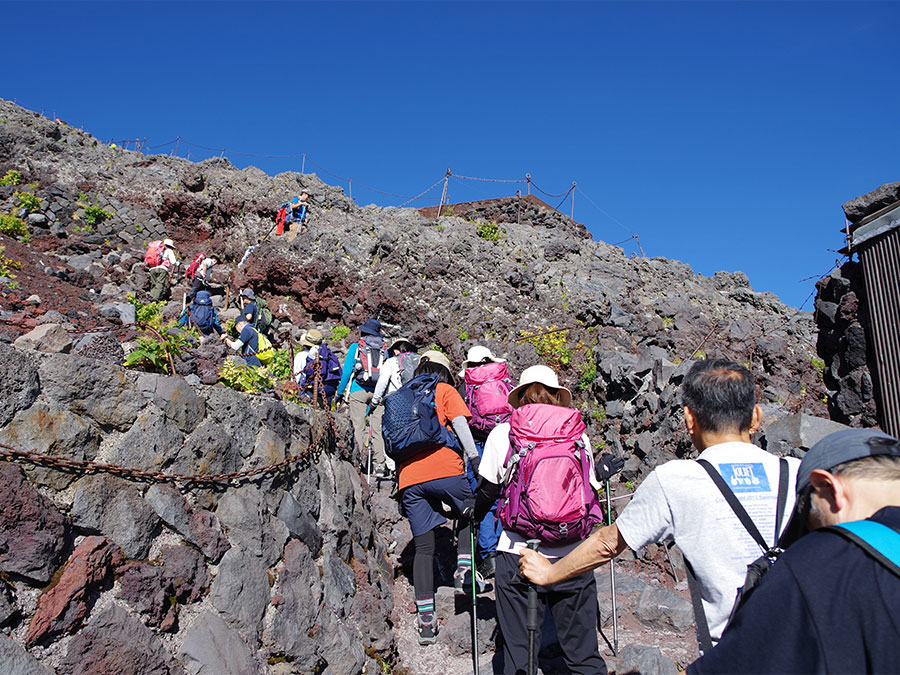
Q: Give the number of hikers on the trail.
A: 14